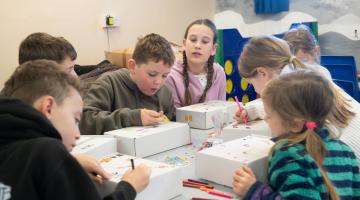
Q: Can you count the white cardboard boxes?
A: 6